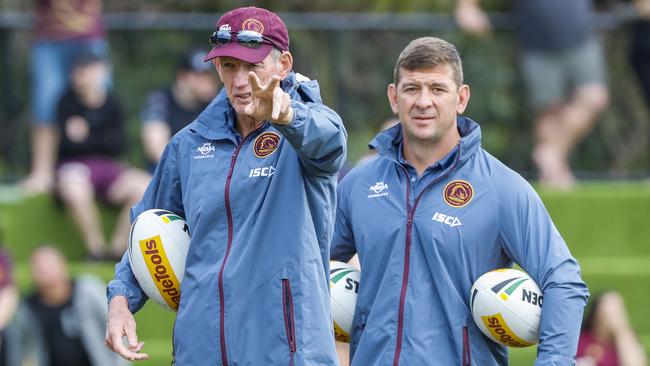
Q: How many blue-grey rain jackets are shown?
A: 2